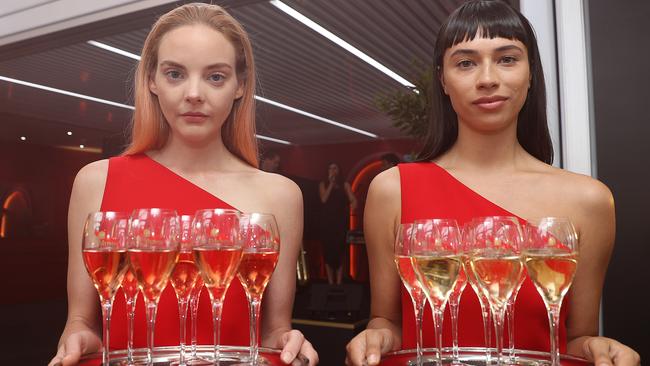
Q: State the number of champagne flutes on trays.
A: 14